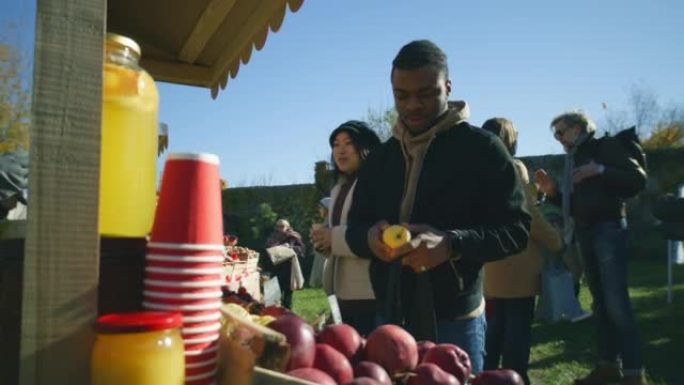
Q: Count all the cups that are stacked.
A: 12